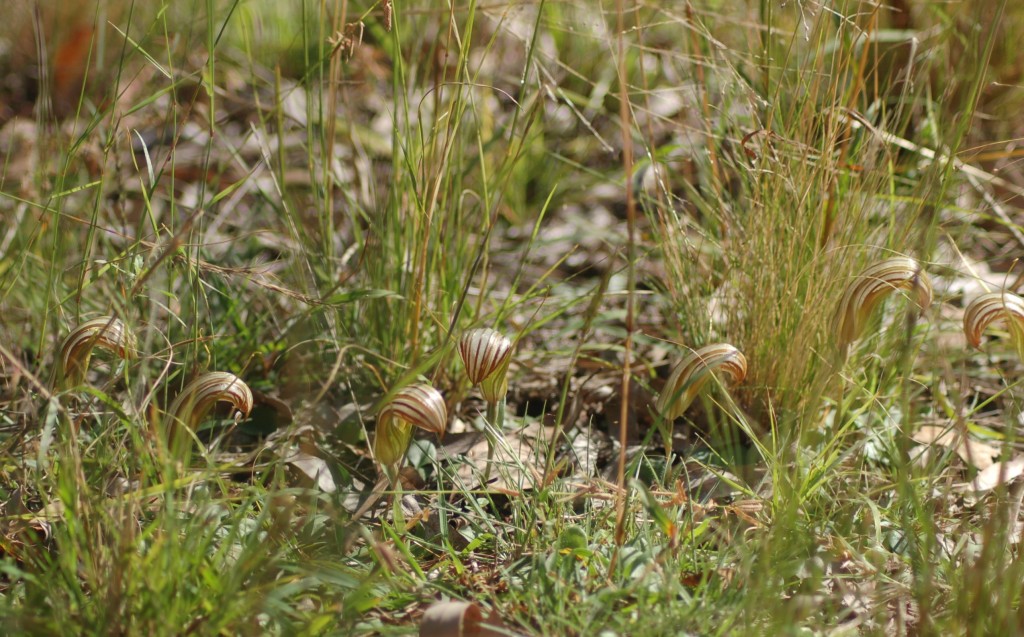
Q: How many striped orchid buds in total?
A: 7